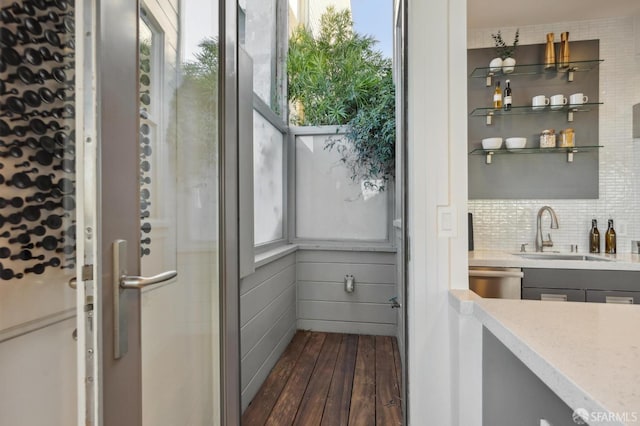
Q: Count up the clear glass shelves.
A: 3